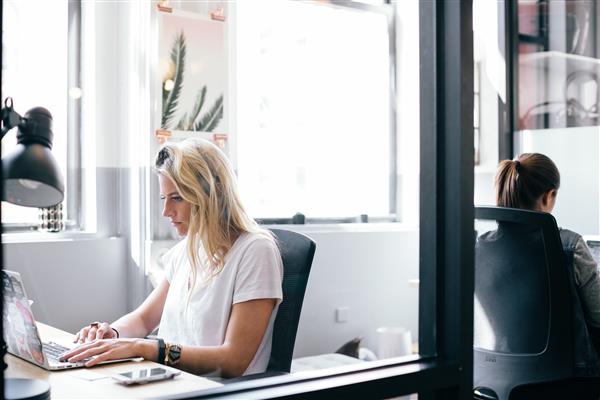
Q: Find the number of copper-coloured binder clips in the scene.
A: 4